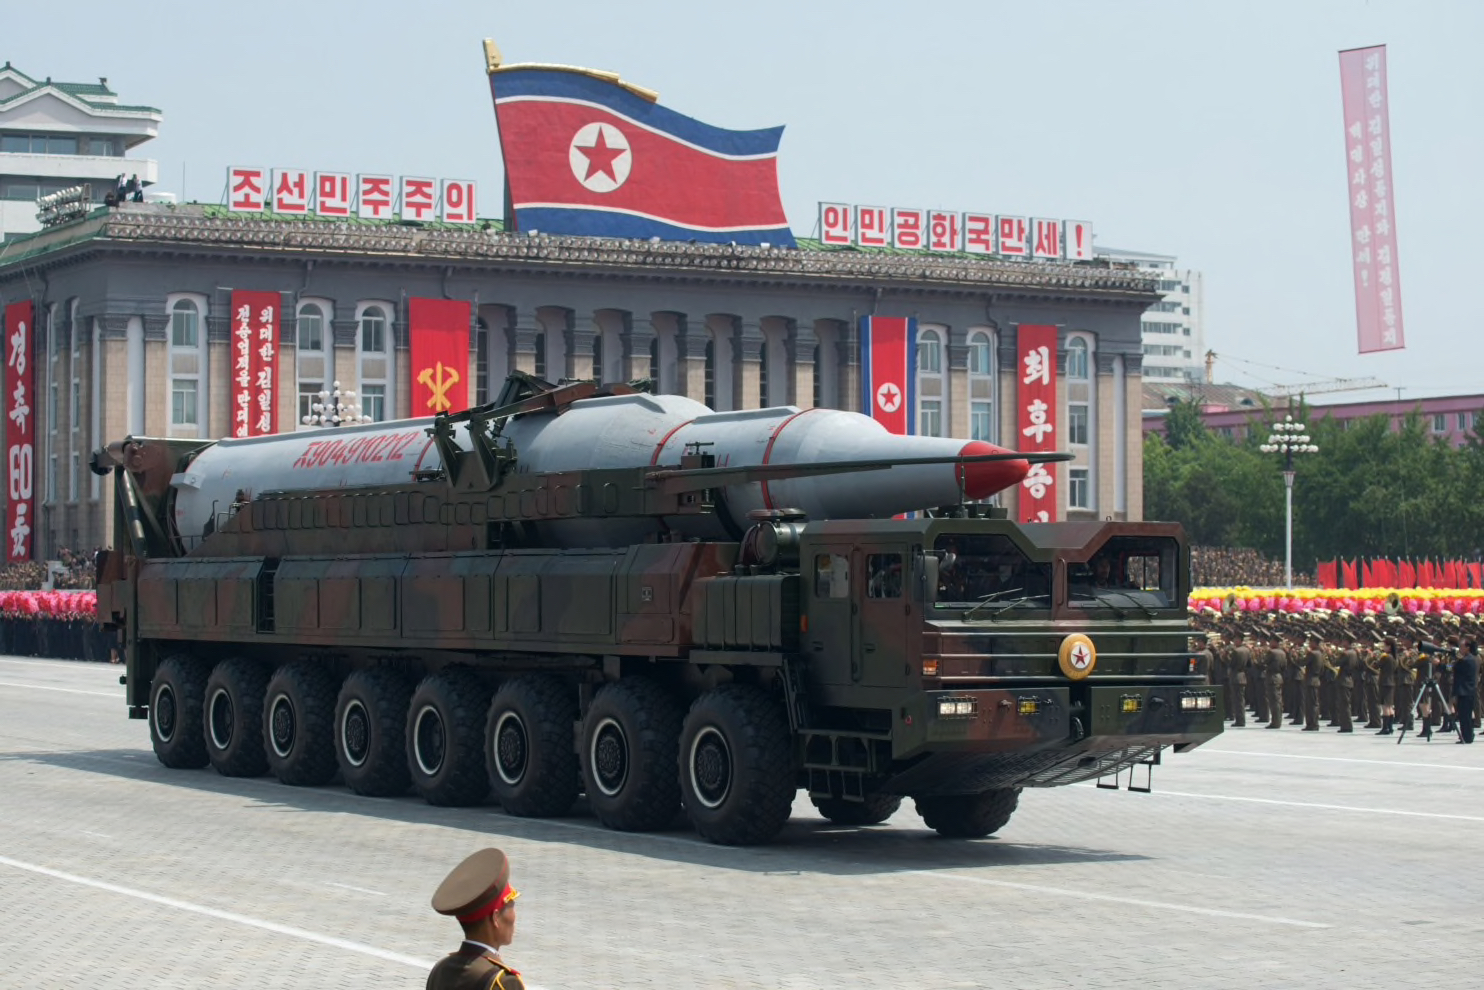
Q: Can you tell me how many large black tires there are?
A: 10